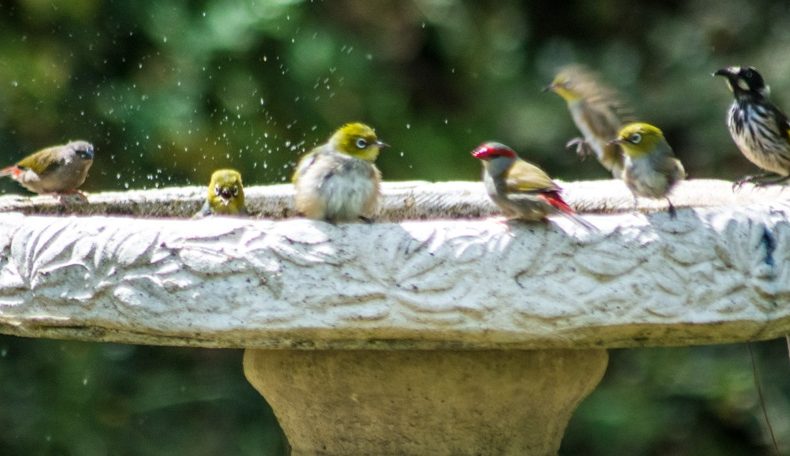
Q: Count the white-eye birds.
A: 4